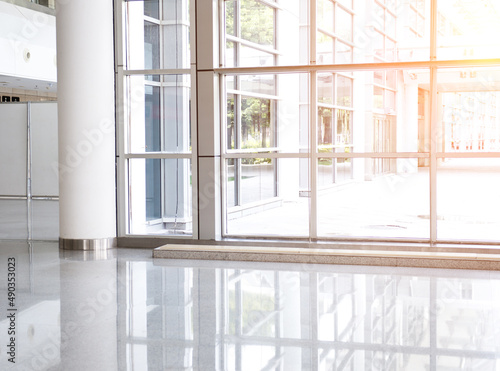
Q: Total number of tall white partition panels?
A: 2